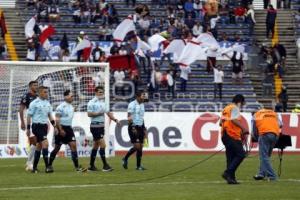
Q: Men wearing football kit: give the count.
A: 5